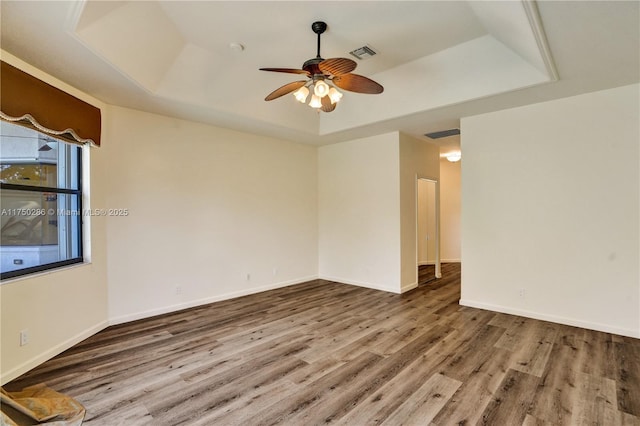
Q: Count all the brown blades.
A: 5